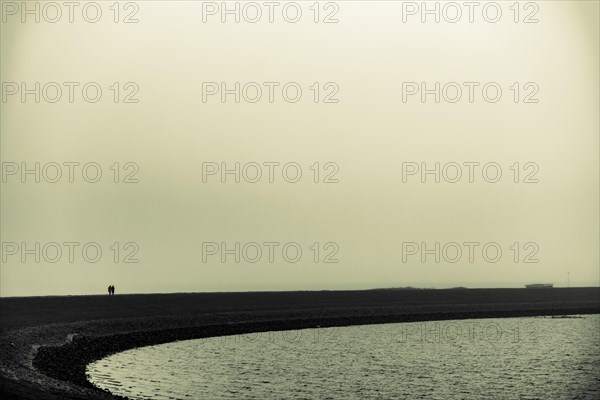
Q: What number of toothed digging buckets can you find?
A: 0